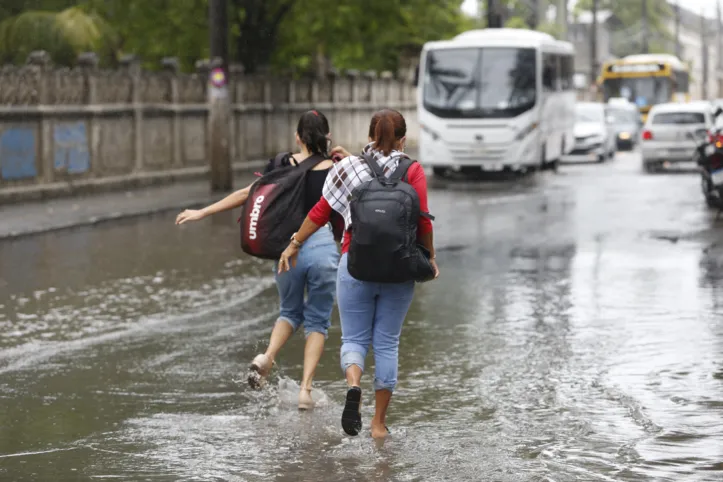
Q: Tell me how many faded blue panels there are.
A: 2